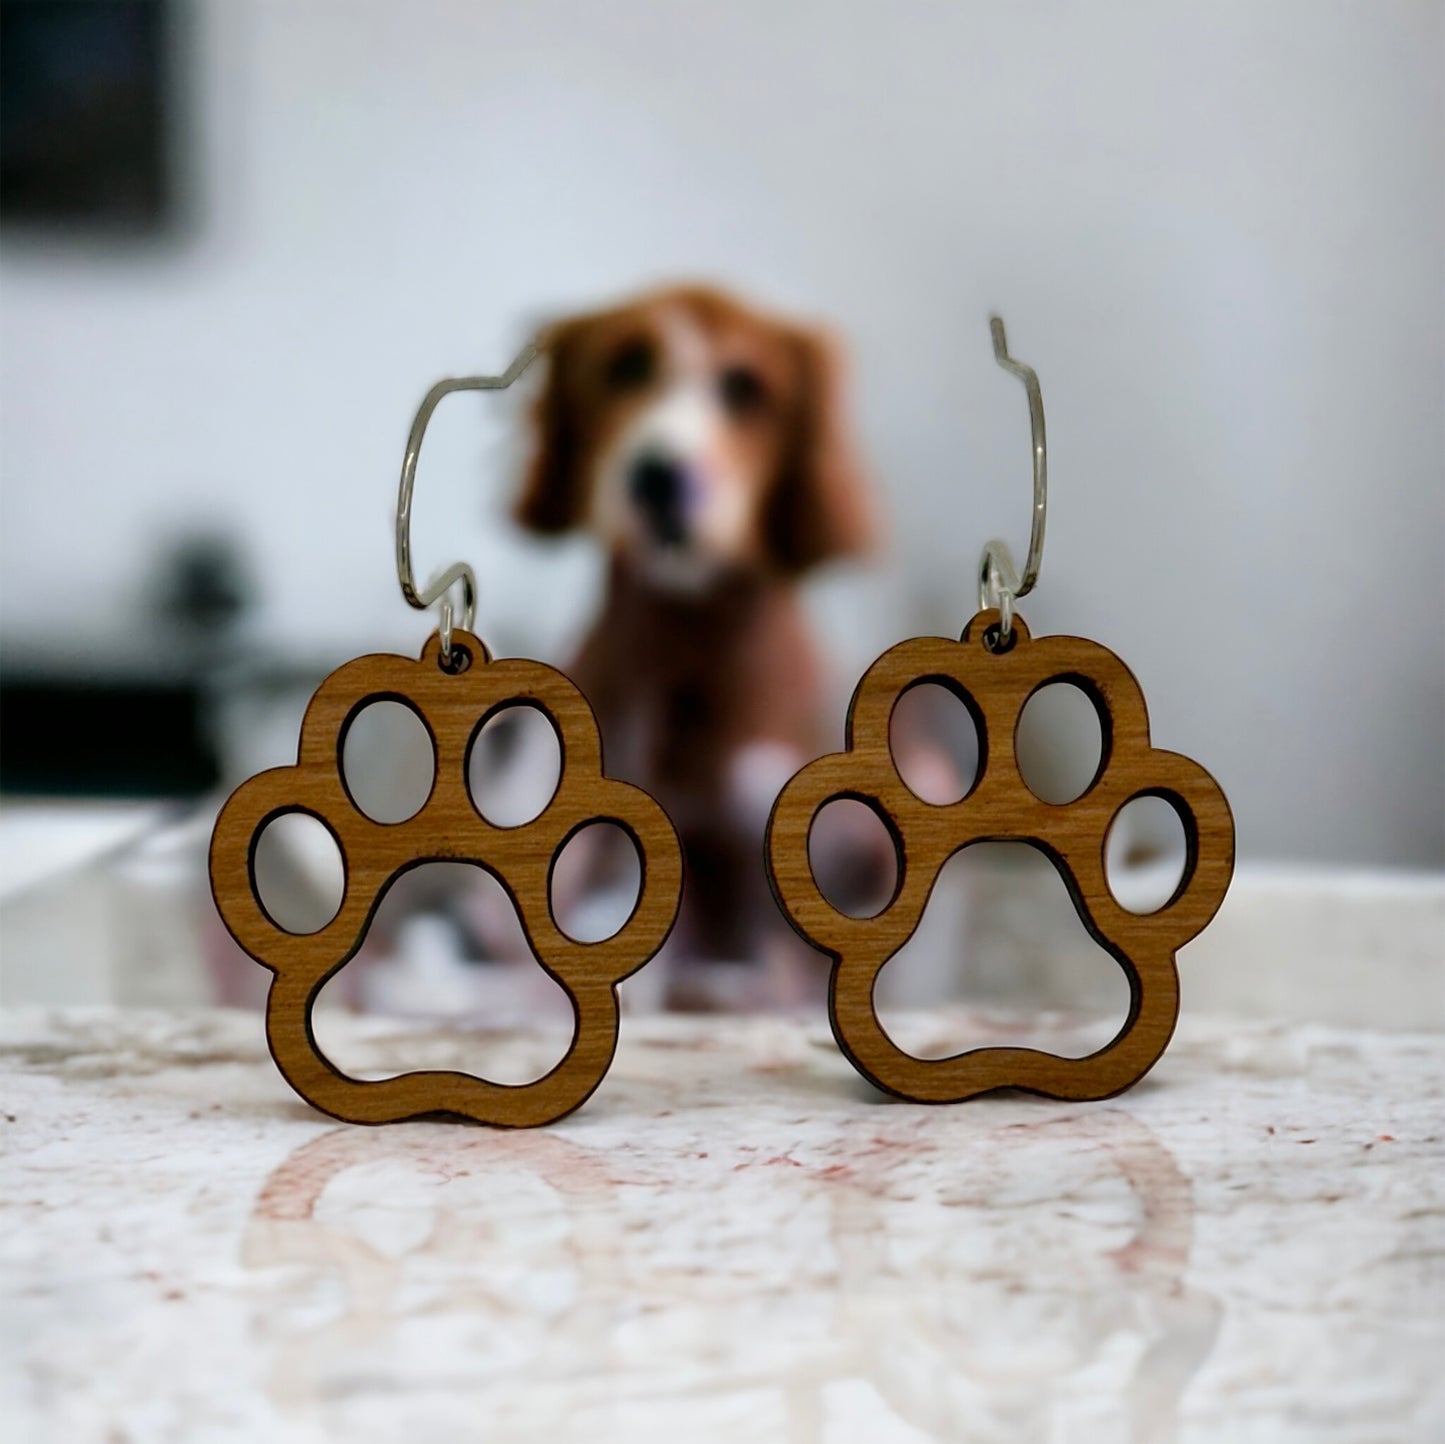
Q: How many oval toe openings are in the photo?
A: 8